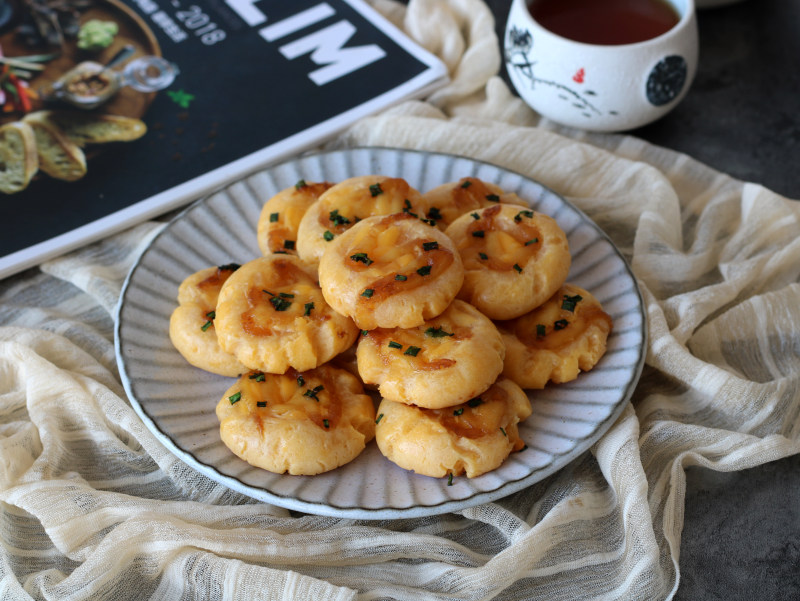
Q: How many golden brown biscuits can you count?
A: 11